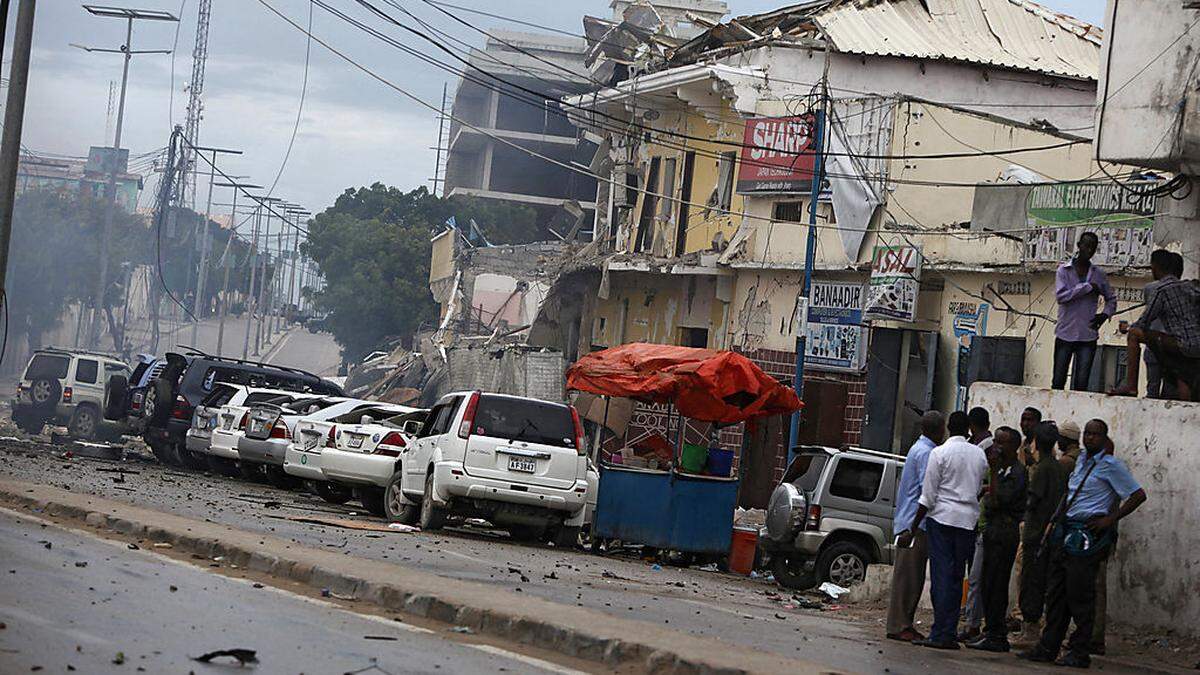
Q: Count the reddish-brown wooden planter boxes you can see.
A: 0